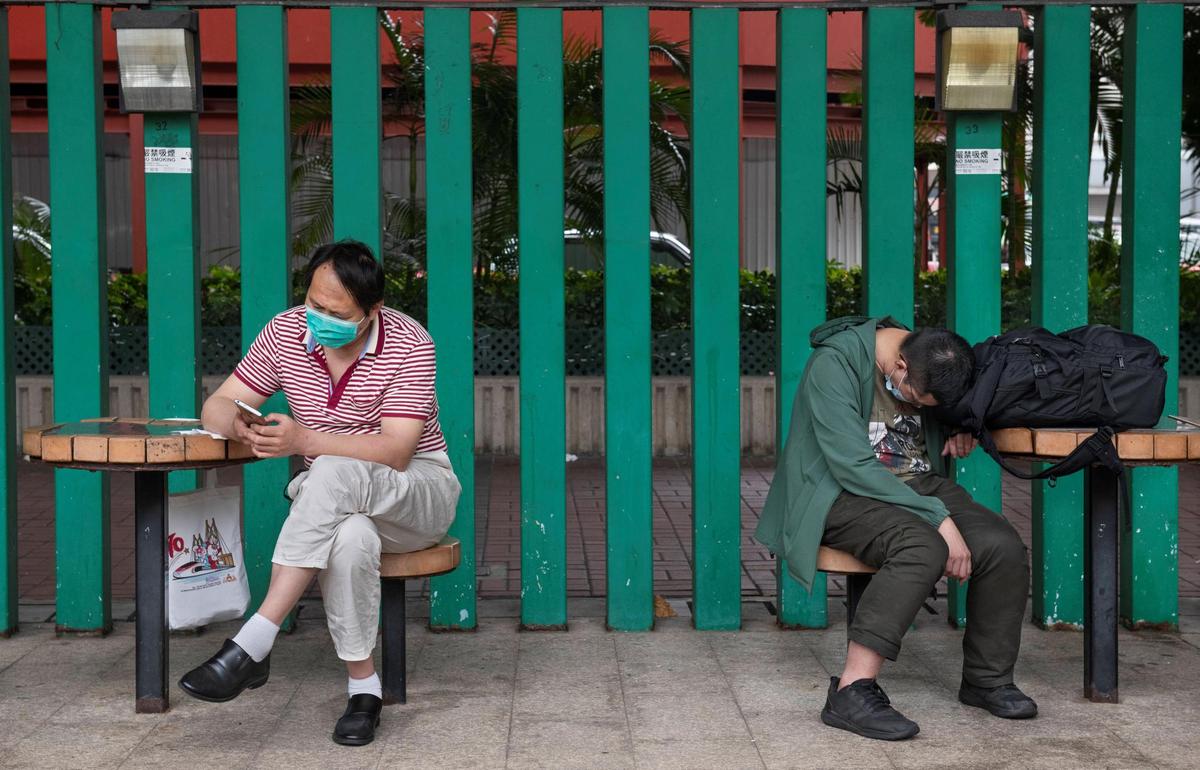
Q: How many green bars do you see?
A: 14